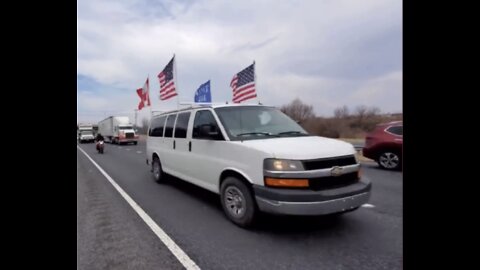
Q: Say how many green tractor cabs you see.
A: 0